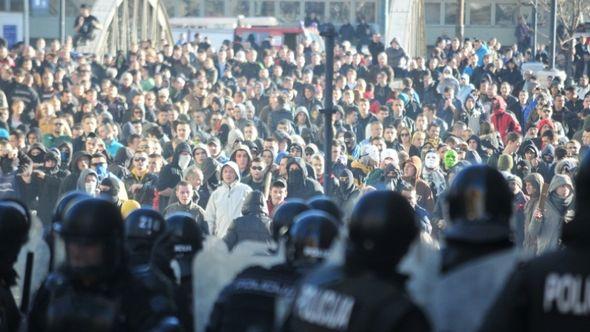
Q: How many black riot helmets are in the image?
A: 11